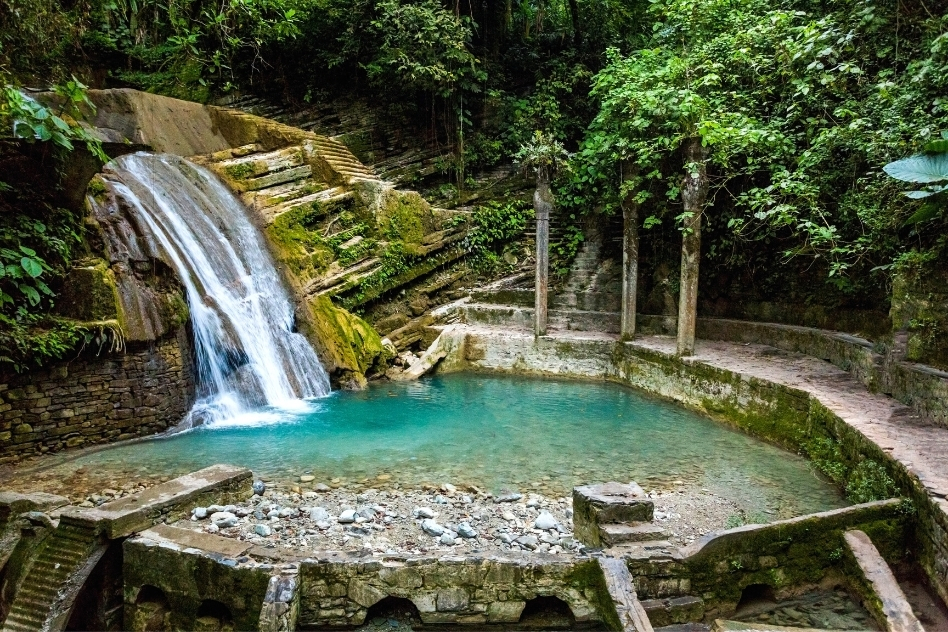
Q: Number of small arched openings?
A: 5